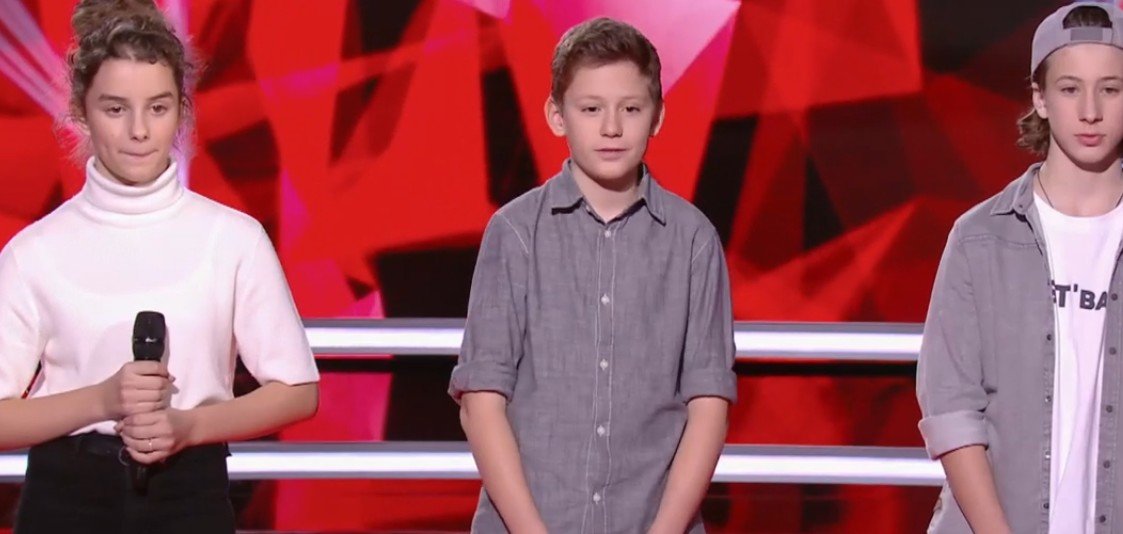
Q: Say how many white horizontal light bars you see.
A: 2